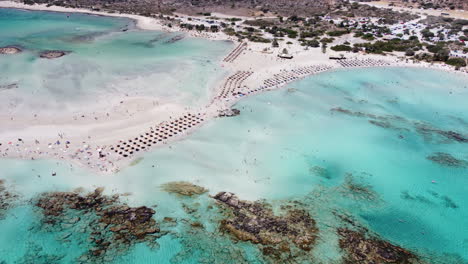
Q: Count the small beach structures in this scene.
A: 2